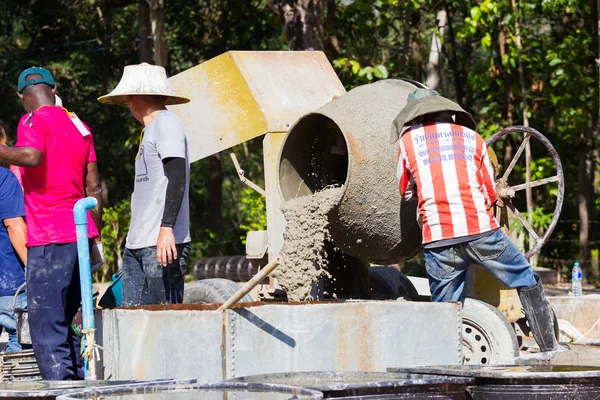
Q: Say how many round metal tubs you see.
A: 4